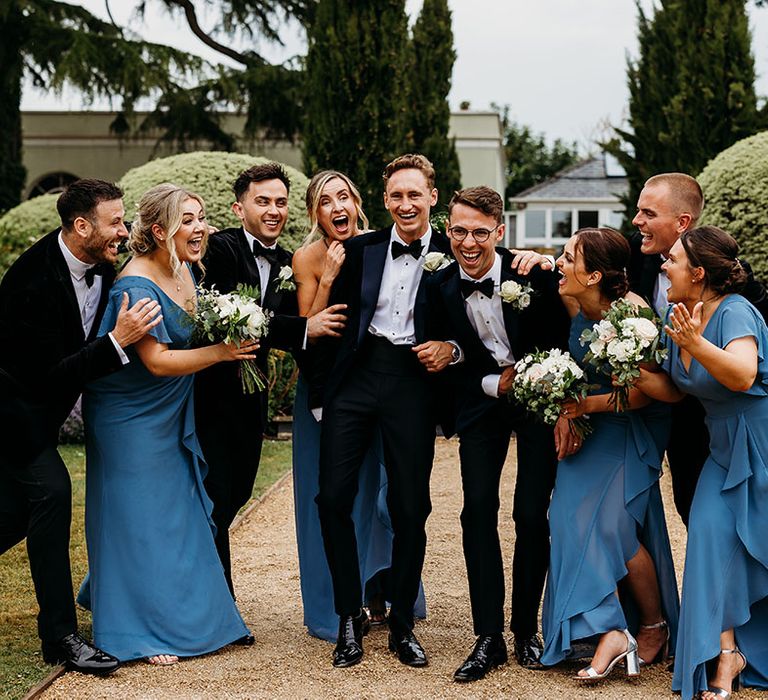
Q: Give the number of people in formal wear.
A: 9